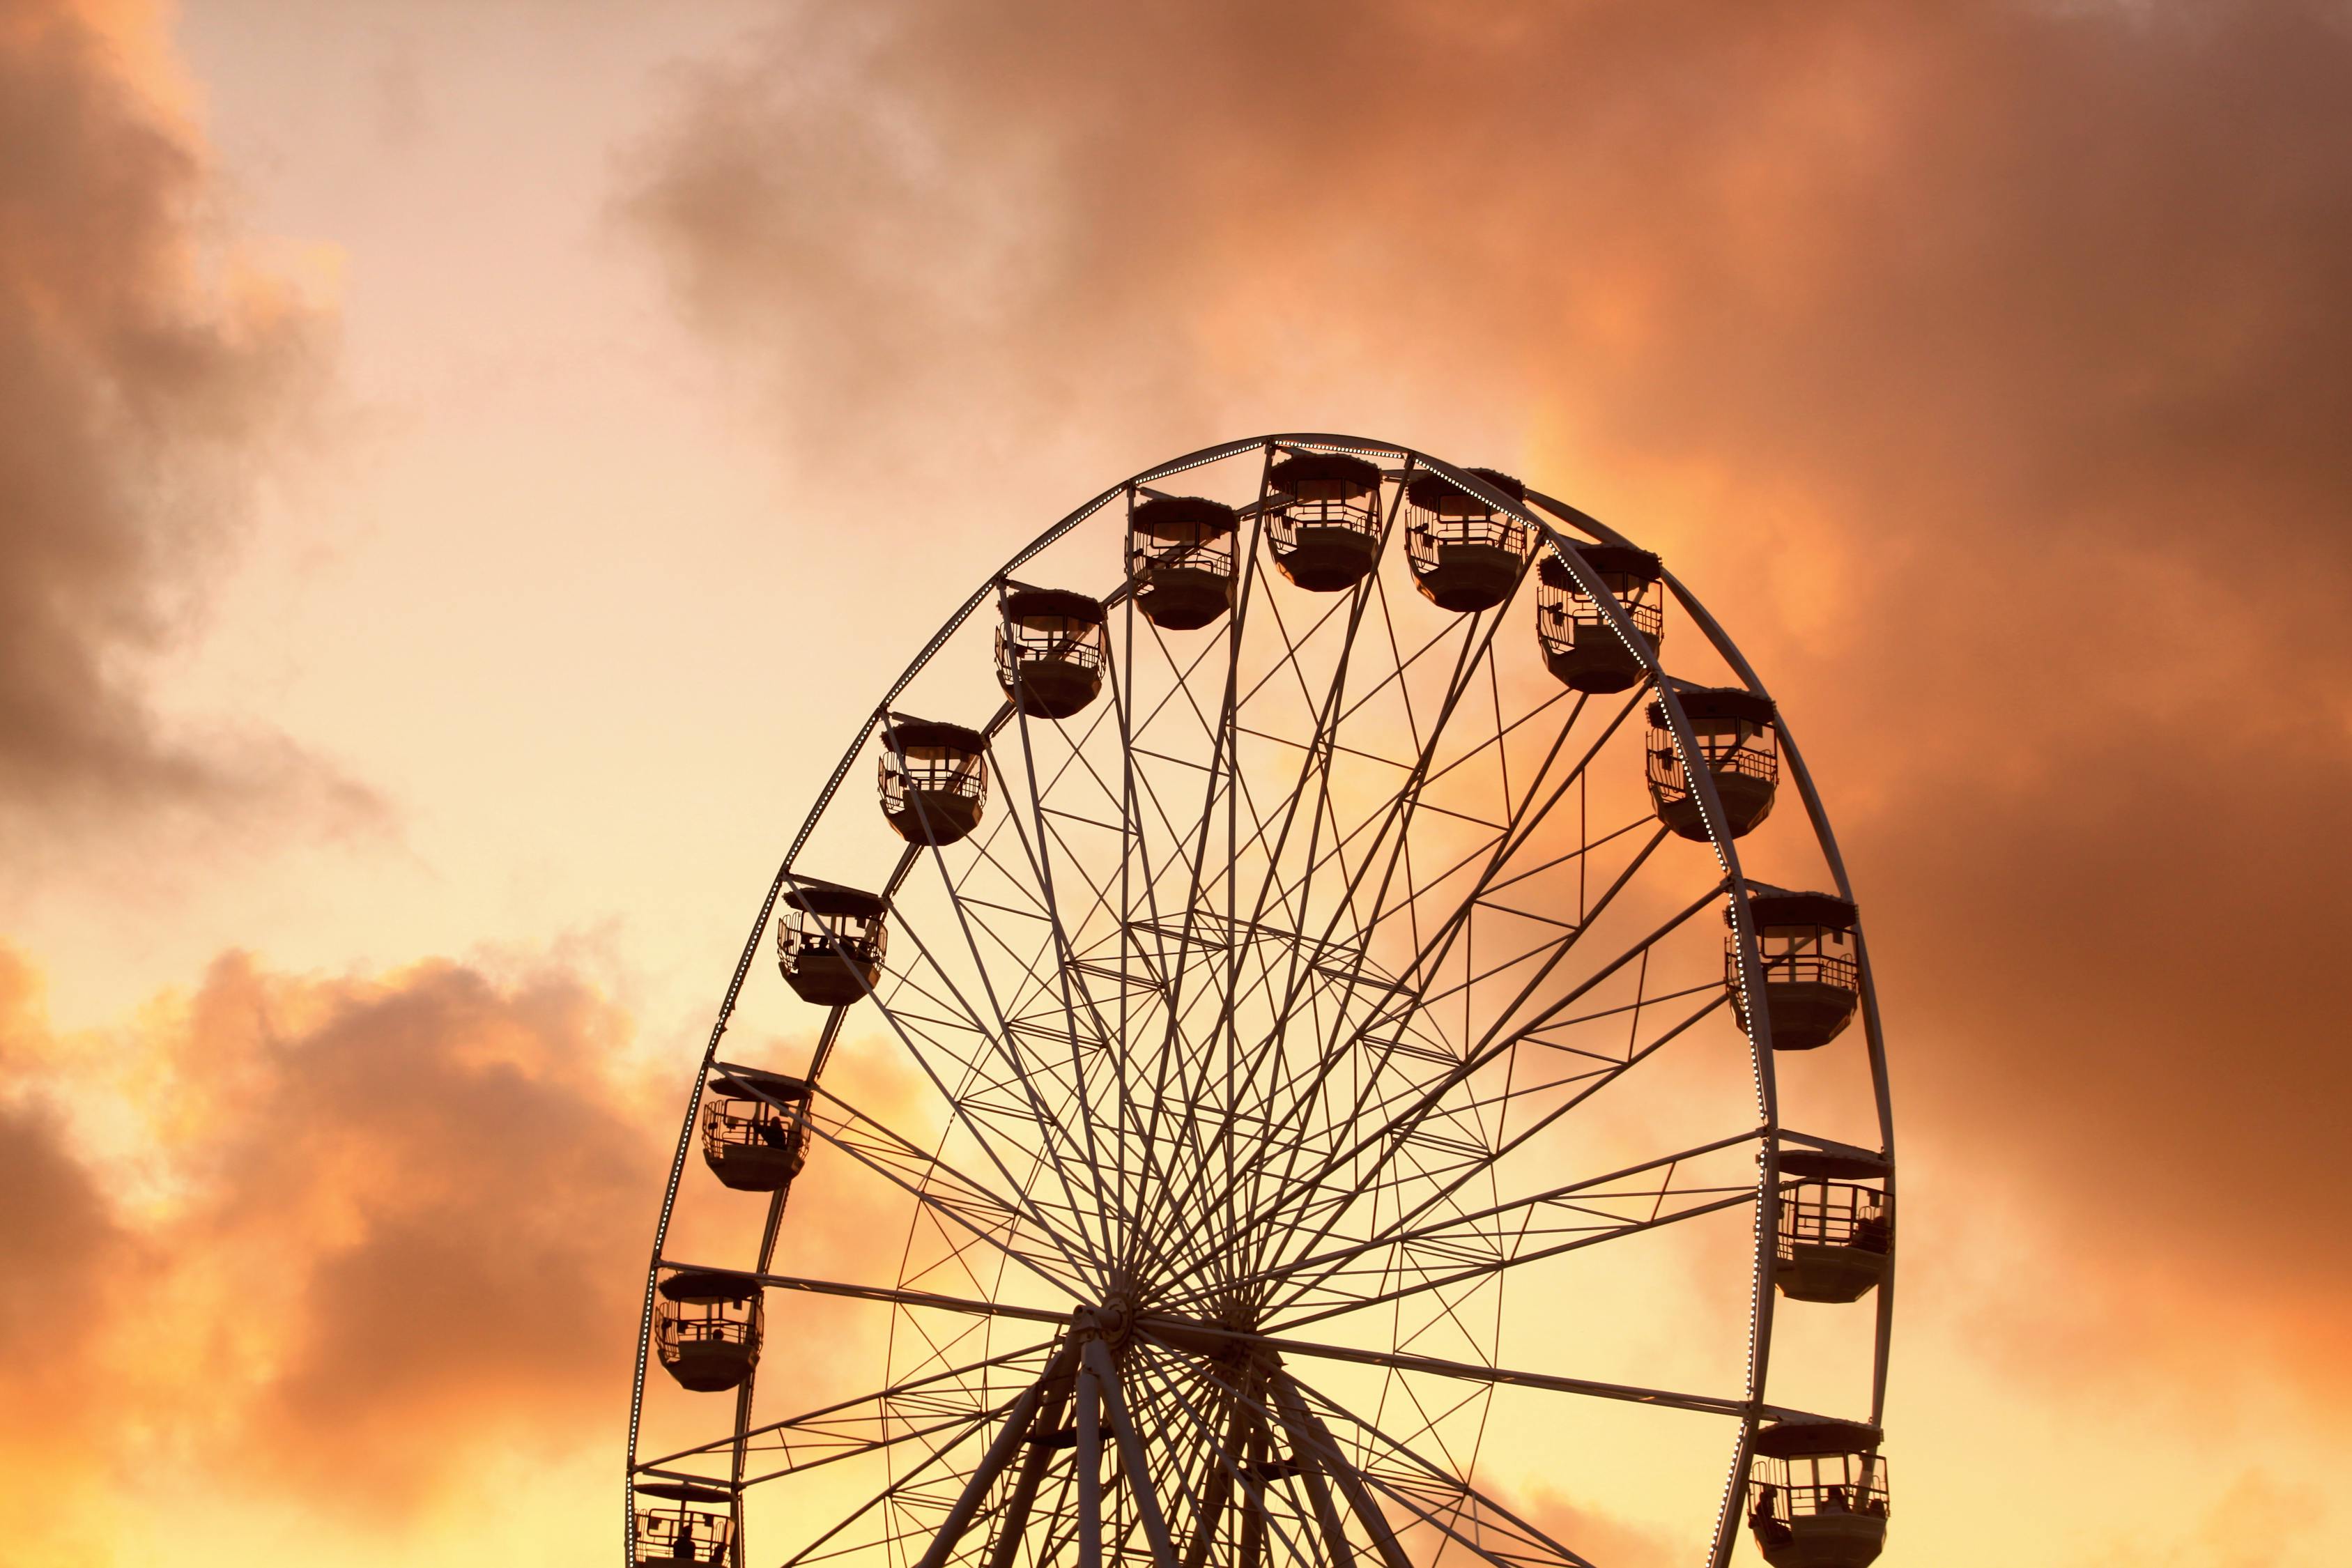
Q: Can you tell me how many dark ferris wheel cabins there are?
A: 14